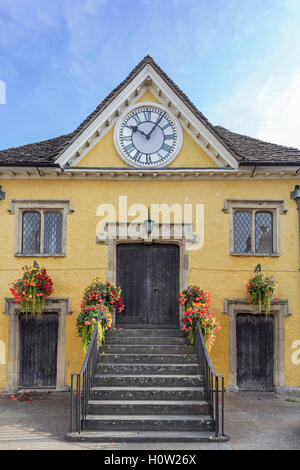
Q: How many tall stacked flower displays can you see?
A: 2